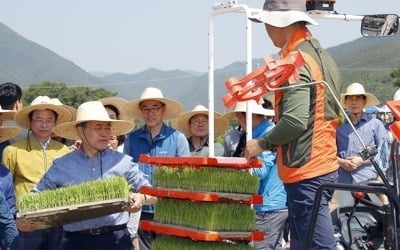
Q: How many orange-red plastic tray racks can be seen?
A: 3